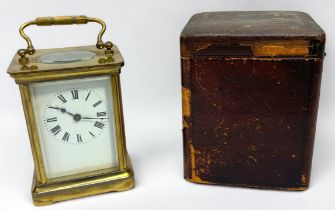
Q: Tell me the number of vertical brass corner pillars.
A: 2